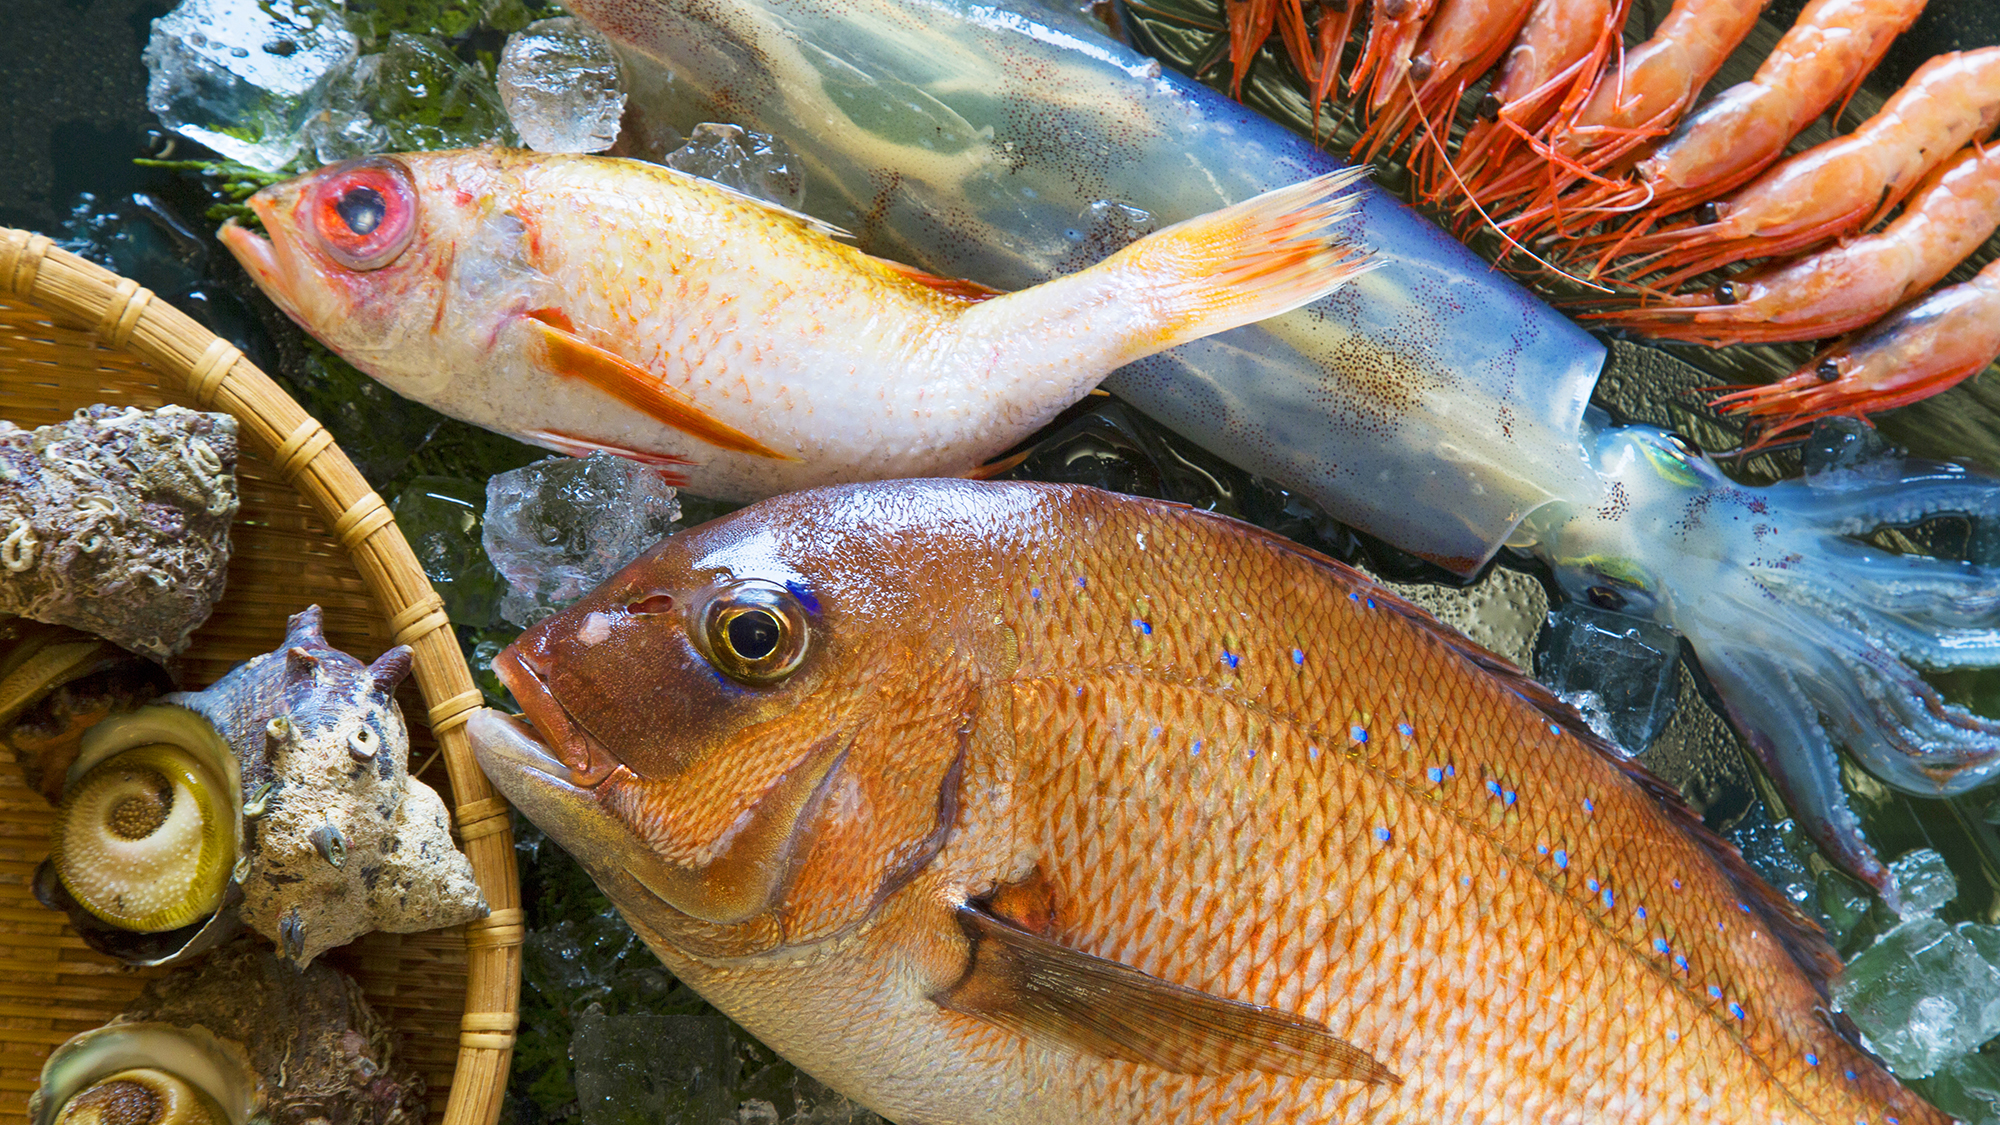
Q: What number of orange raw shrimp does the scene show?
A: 10